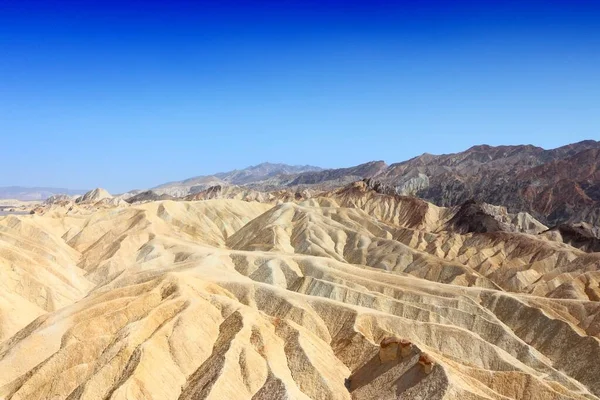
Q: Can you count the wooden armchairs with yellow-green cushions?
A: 0